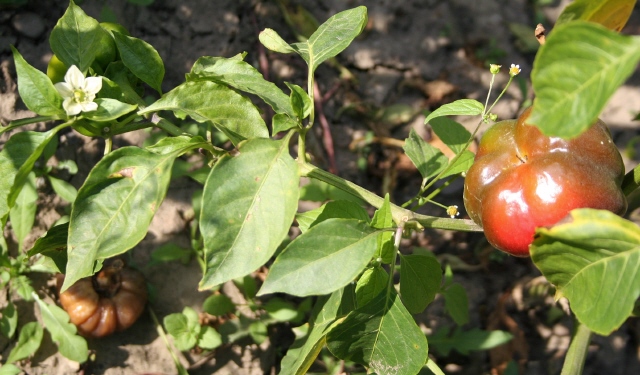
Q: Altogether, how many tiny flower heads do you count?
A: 3